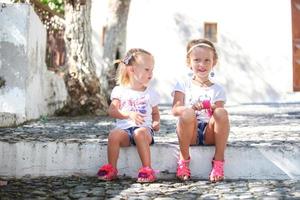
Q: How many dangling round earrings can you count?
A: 2